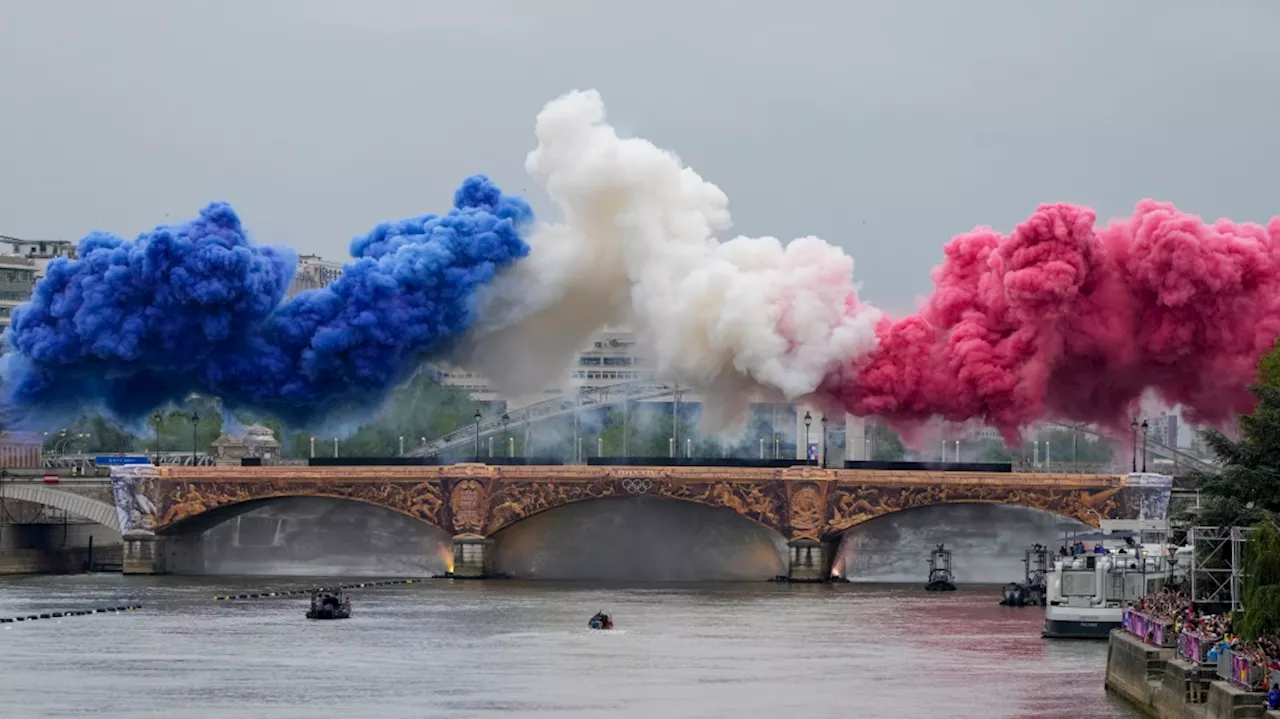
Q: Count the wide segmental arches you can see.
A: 3